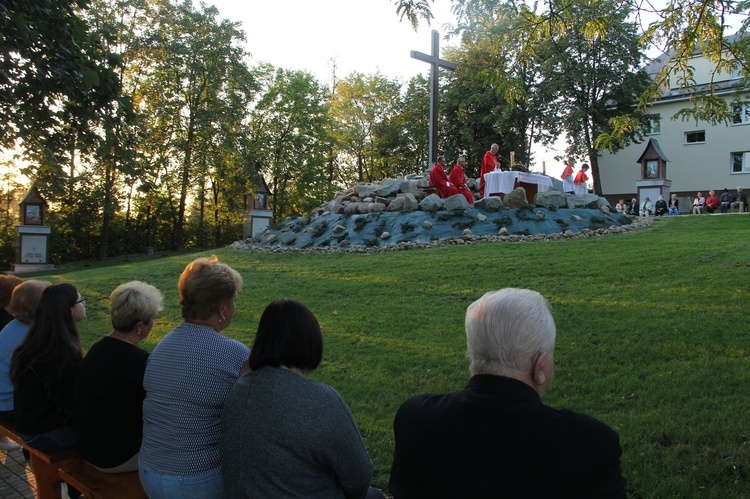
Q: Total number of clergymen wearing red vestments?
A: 3